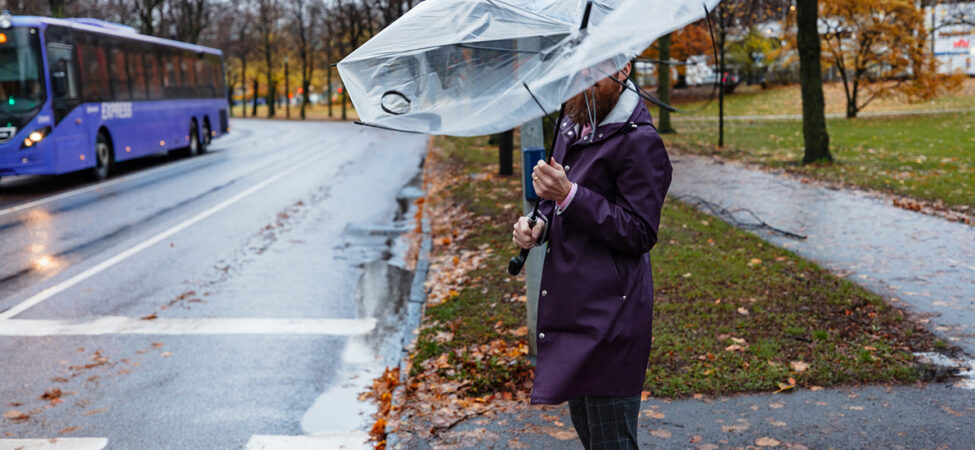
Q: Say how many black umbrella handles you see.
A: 1